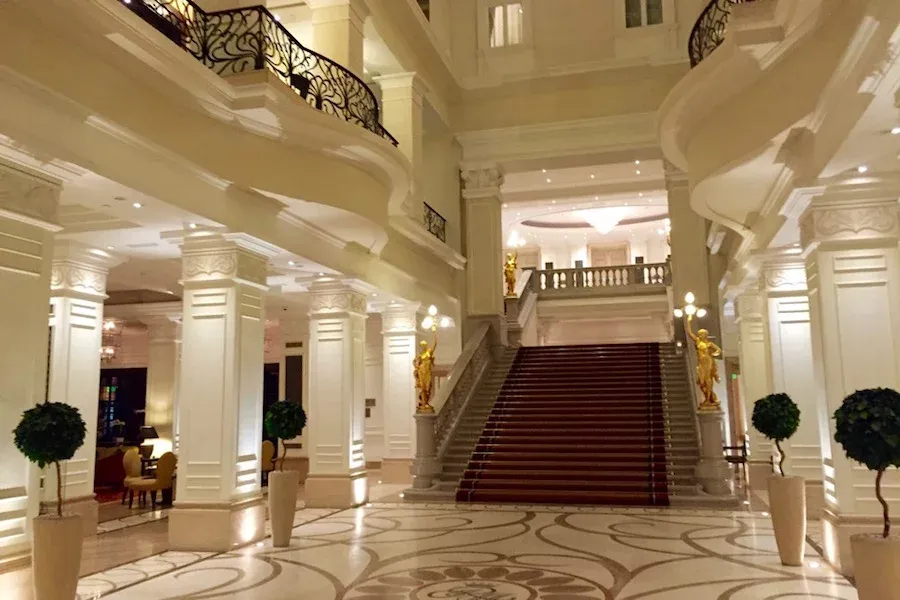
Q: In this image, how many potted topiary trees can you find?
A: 4